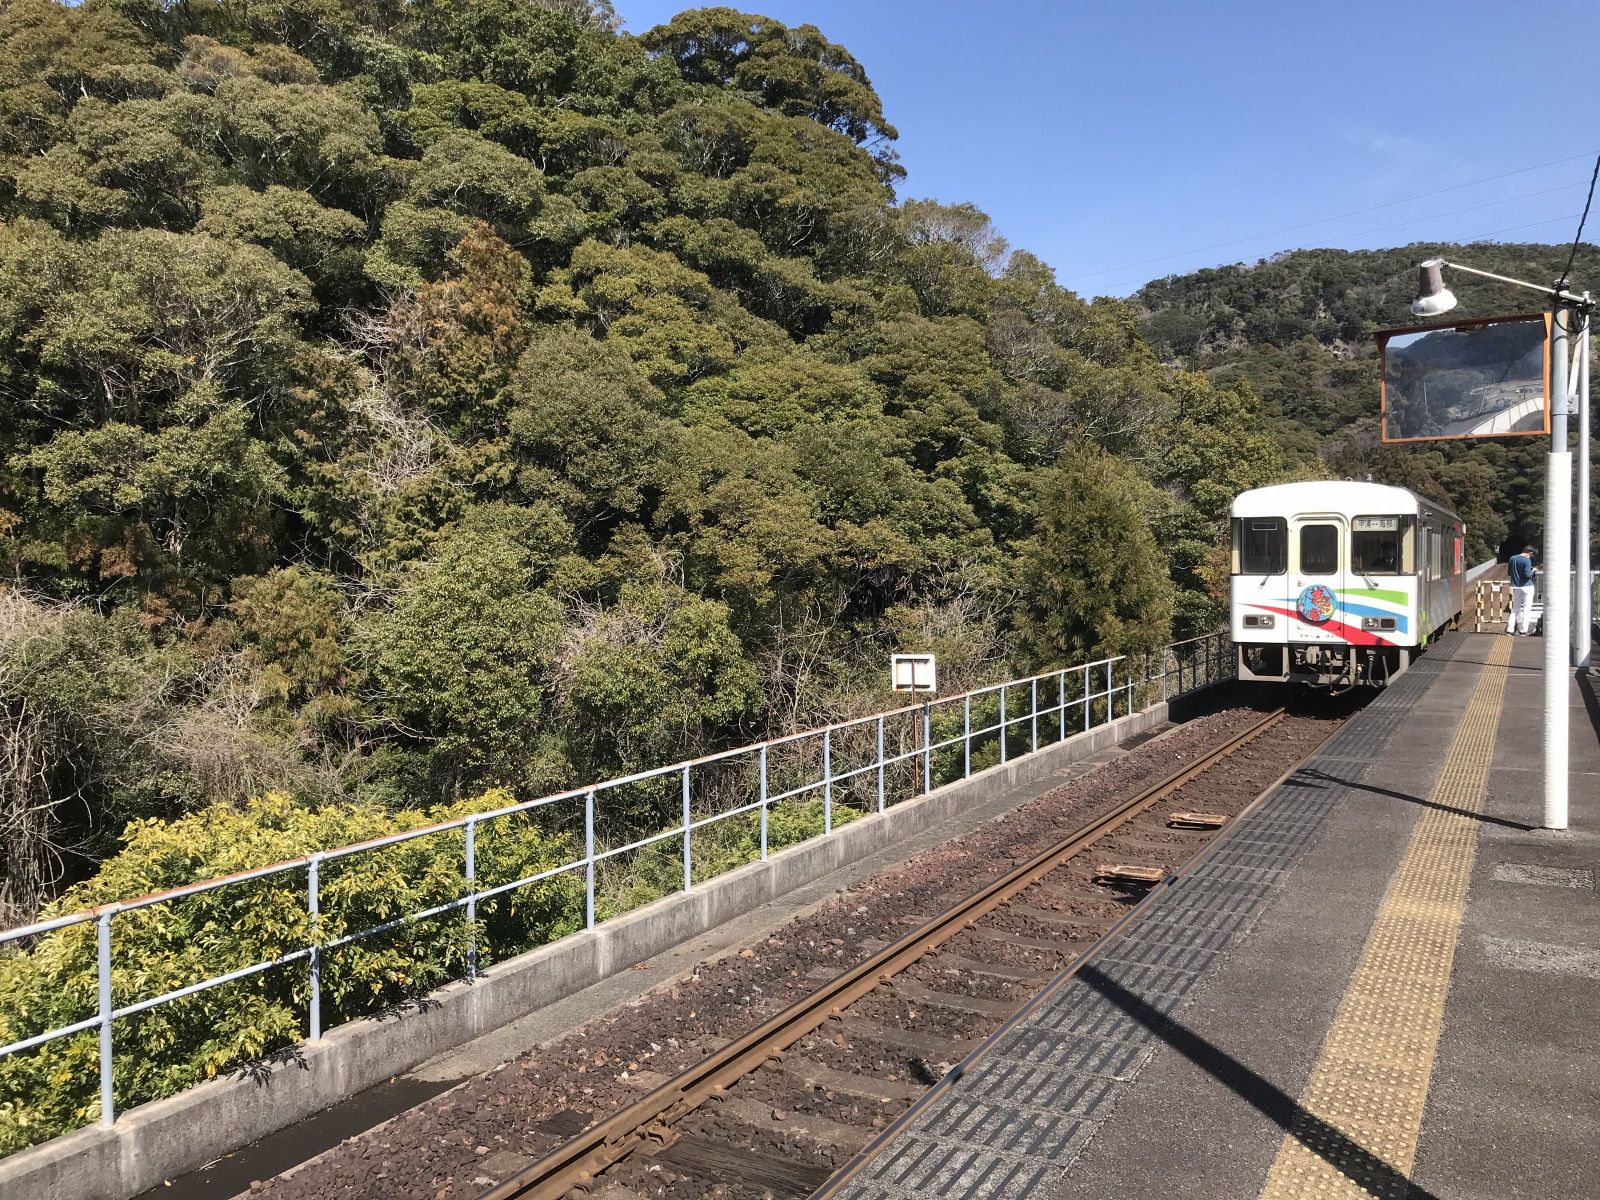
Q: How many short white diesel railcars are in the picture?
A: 1